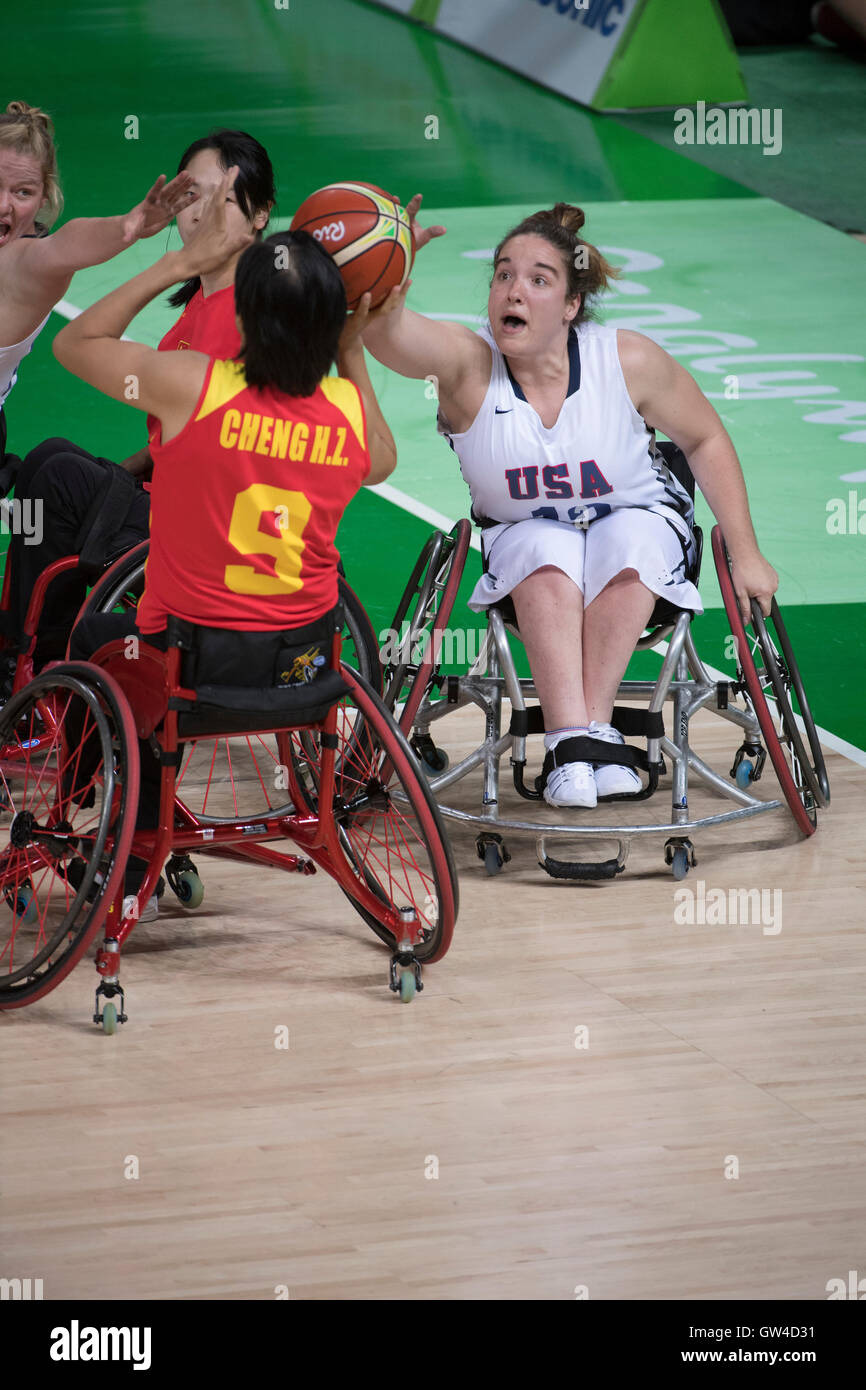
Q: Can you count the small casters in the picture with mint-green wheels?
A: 4